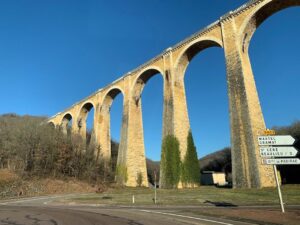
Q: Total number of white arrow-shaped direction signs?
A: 3